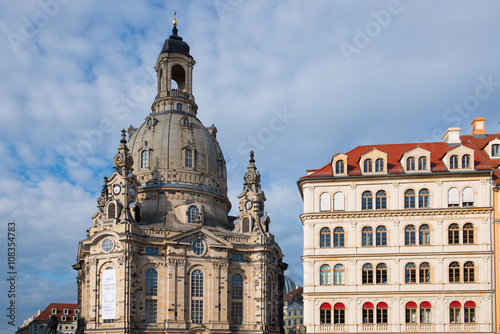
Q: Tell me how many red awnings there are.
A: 8